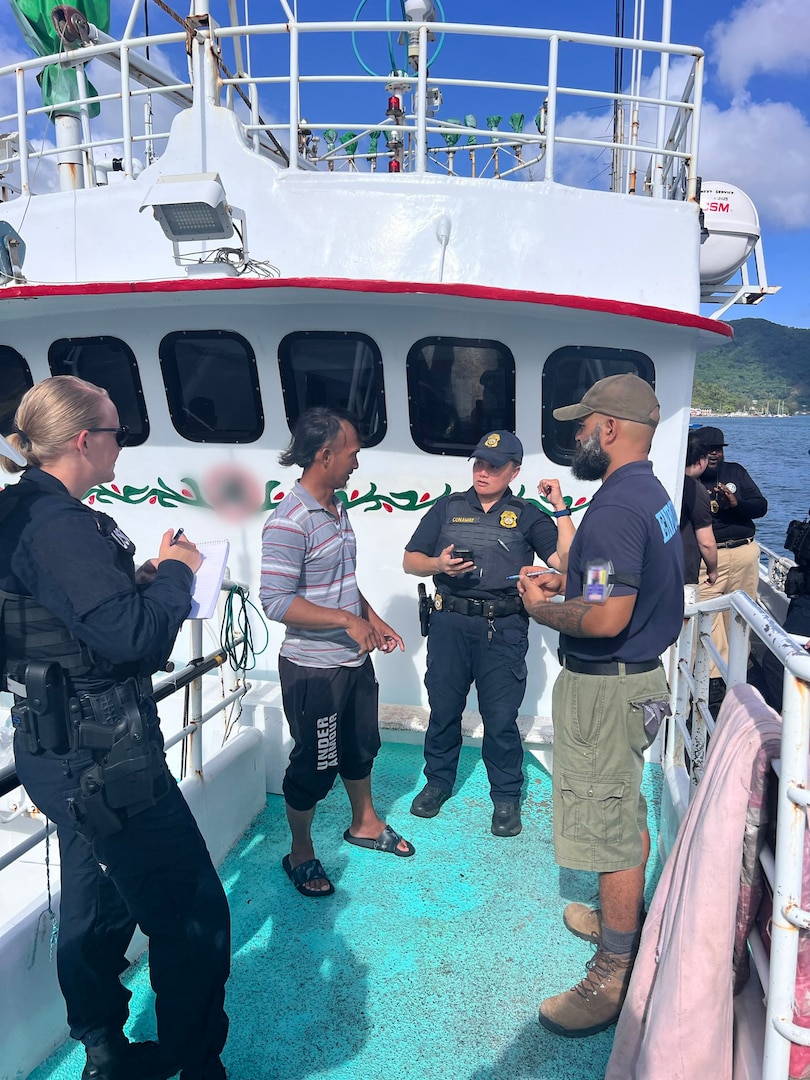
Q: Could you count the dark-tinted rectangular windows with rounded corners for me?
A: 6